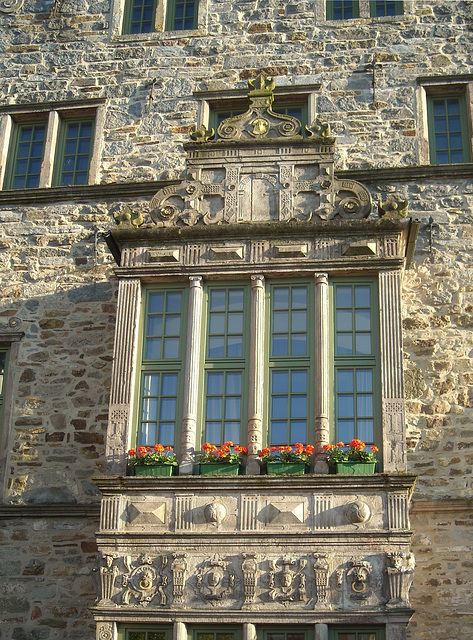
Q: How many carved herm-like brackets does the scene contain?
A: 5